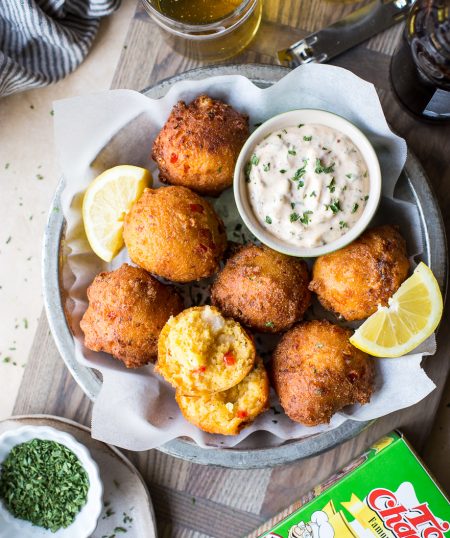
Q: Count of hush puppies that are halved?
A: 1